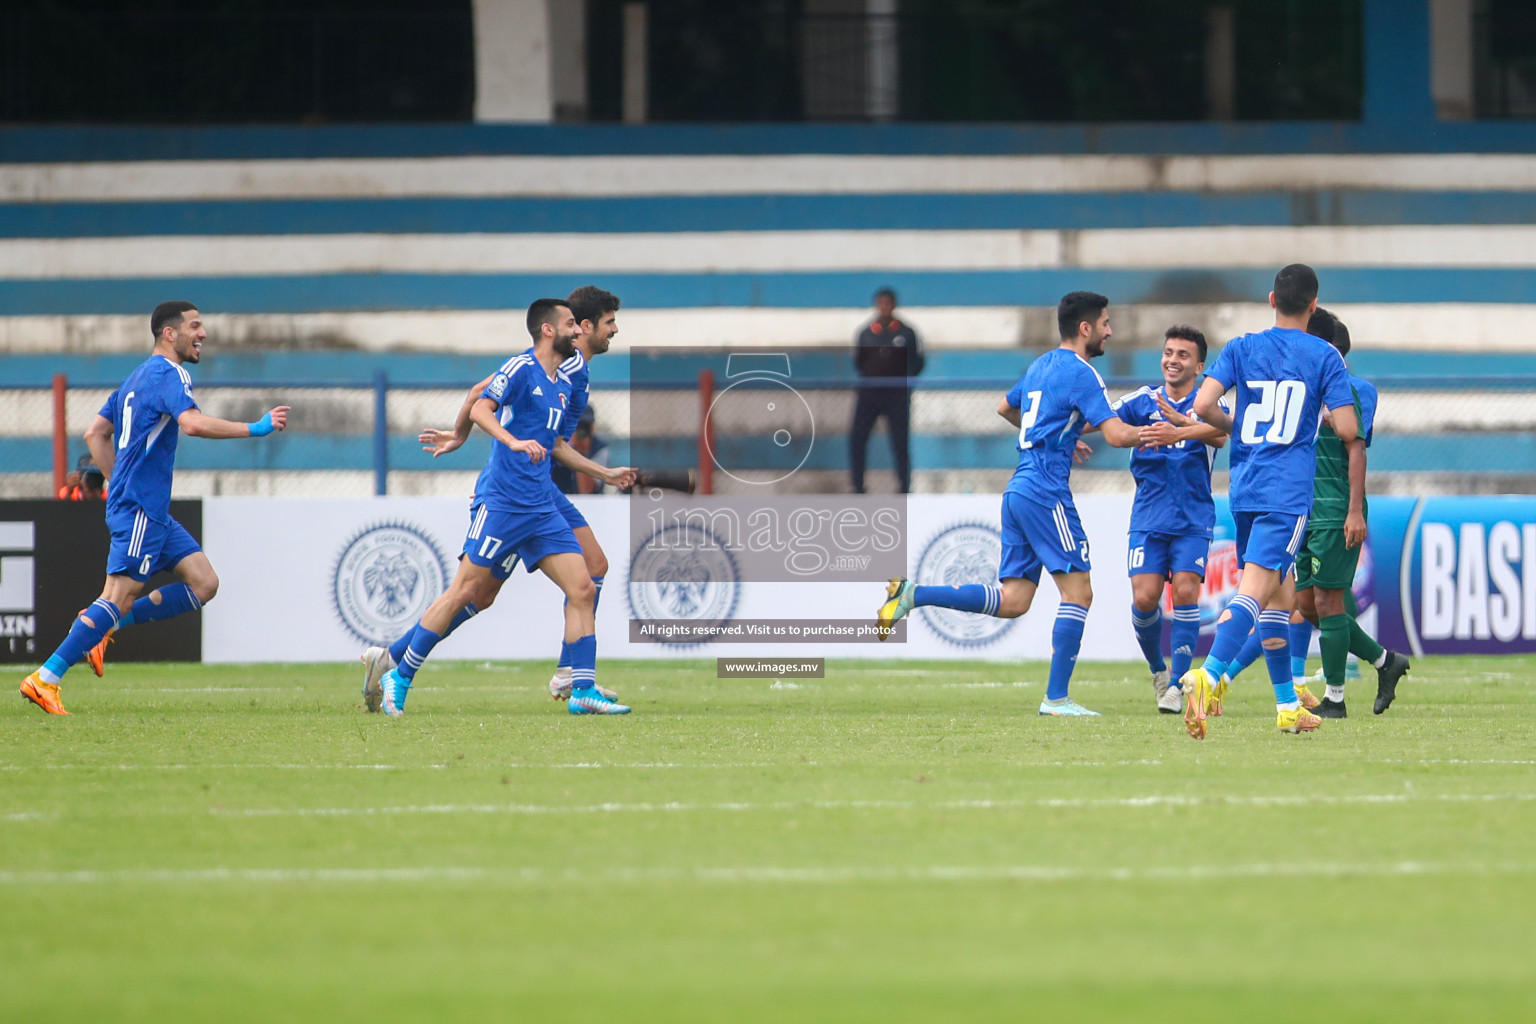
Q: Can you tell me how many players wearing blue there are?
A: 7